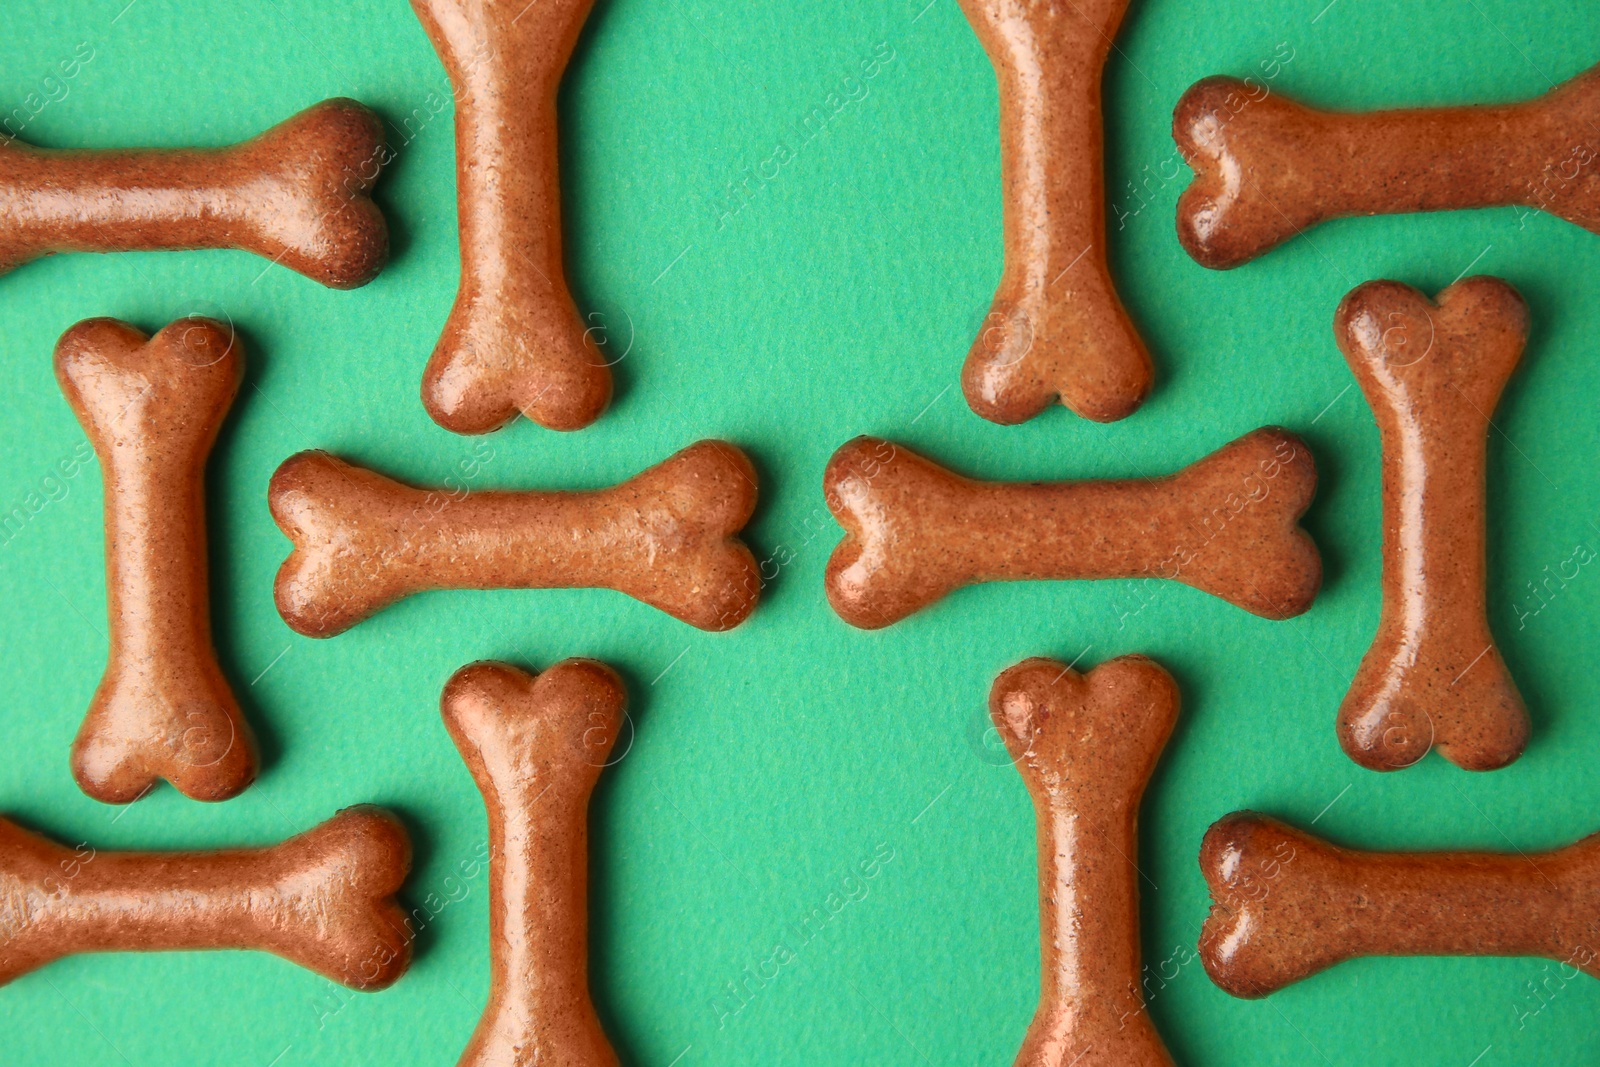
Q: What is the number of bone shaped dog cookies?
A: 12